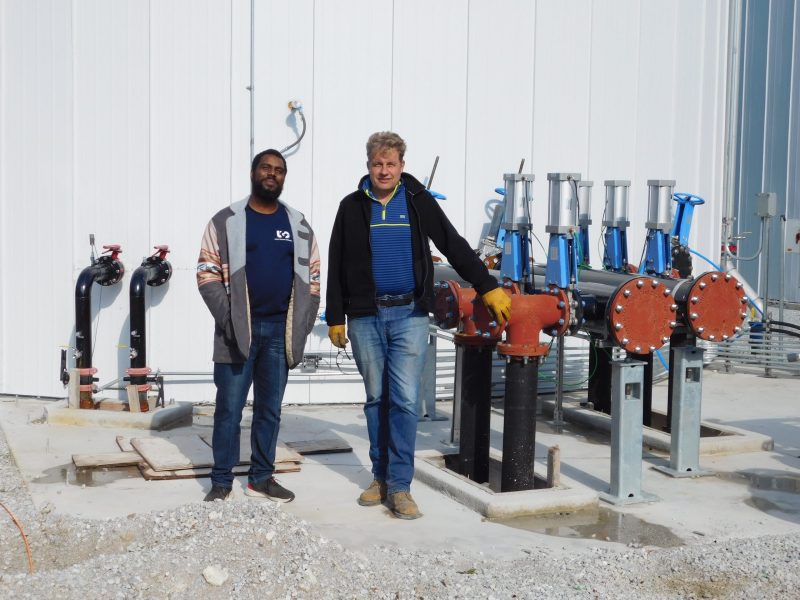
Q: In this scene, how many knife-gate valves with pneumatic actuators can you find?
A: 5